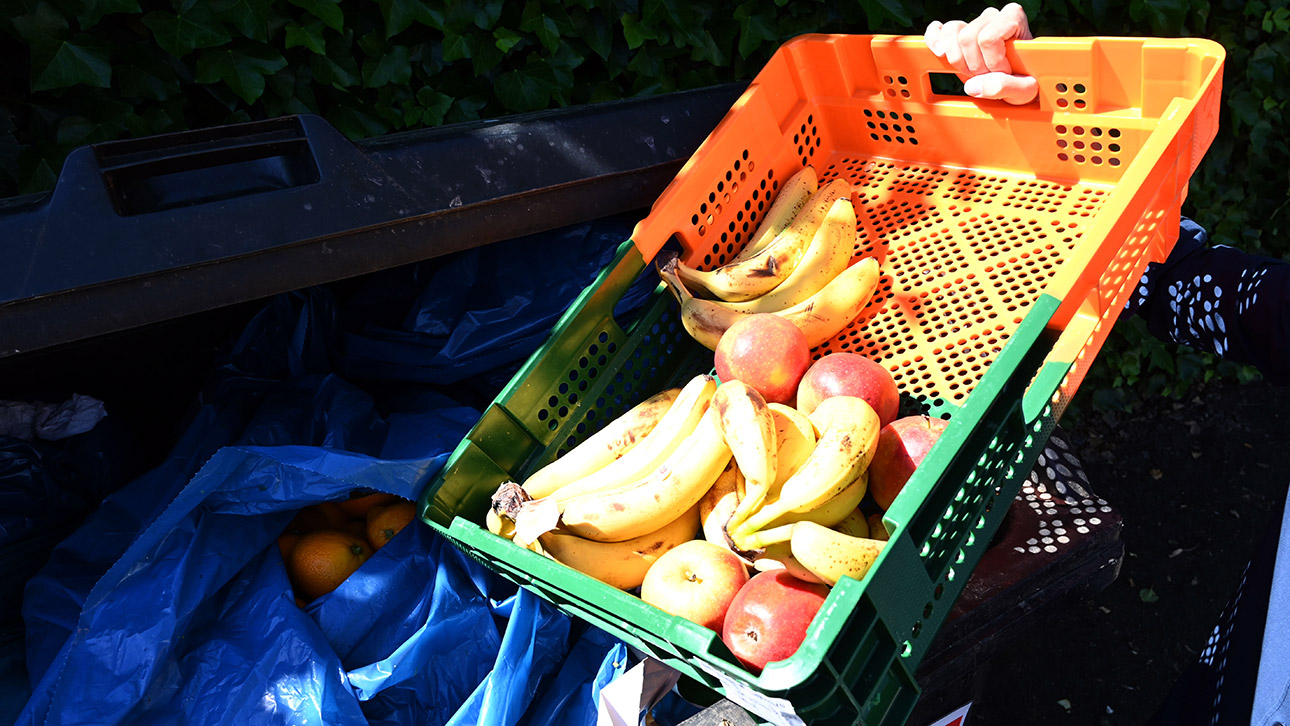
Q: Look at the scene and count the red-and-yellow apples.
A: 5